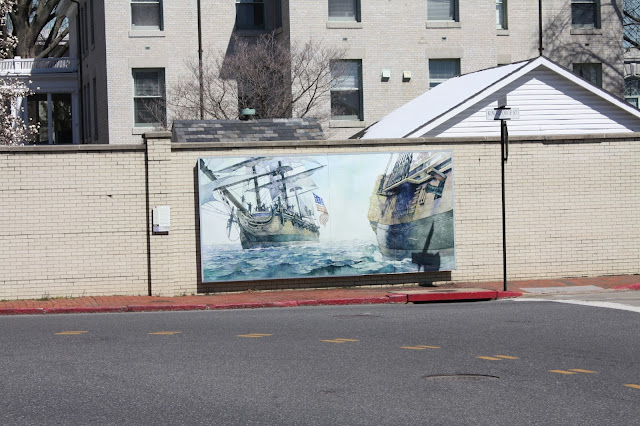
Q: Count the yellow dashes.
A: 15